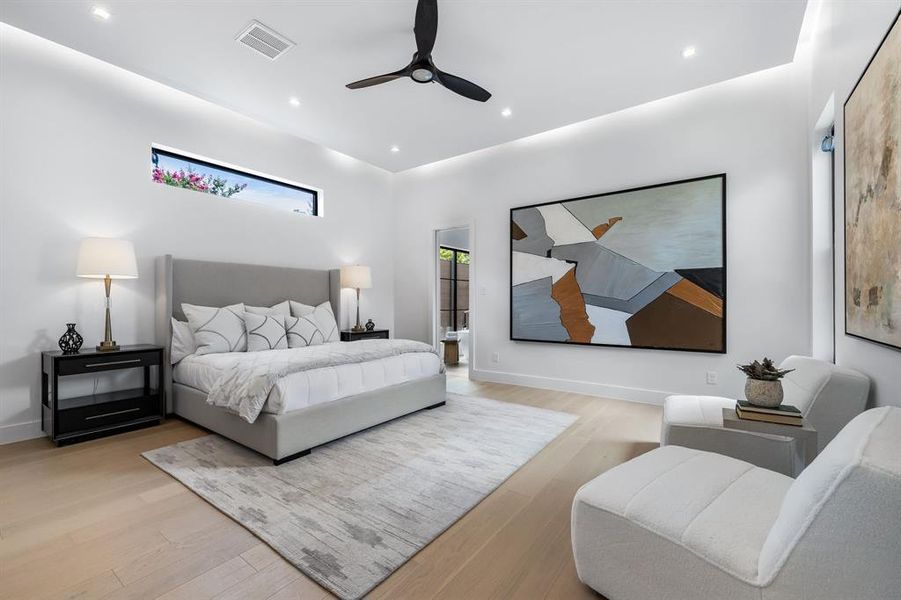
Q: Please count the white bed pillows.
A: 6